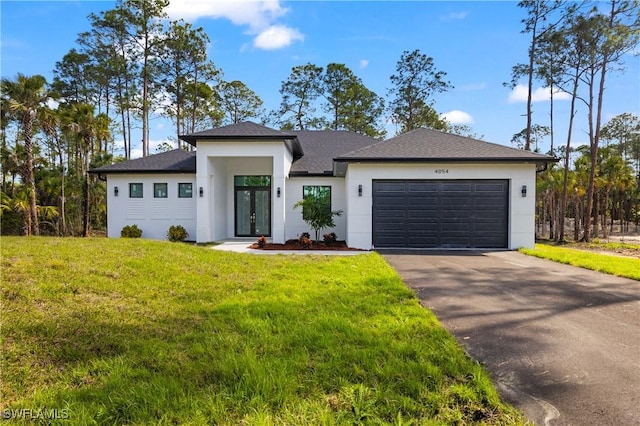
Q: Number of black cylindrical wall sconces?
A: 5